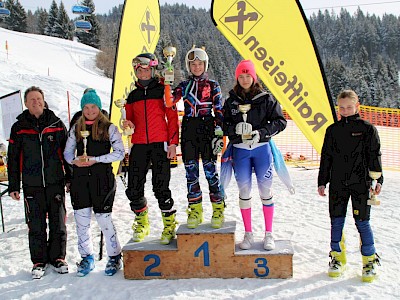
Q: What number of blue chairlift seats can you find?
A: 4